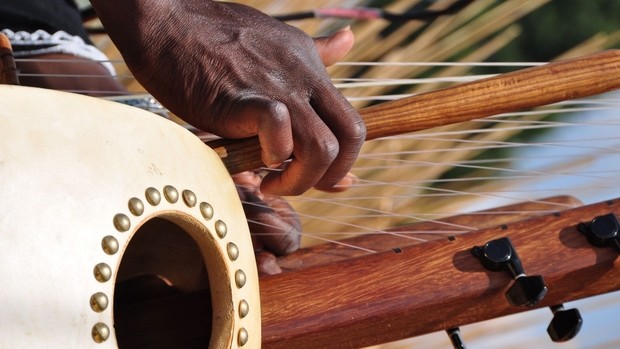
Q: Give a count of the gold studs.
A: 15